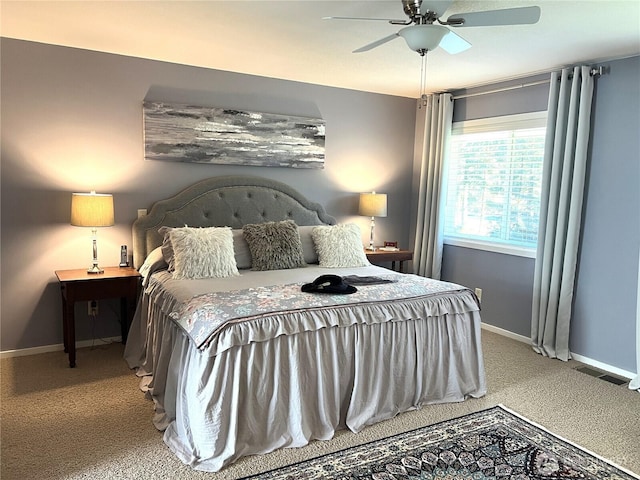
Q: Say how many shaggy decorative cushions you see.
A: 3